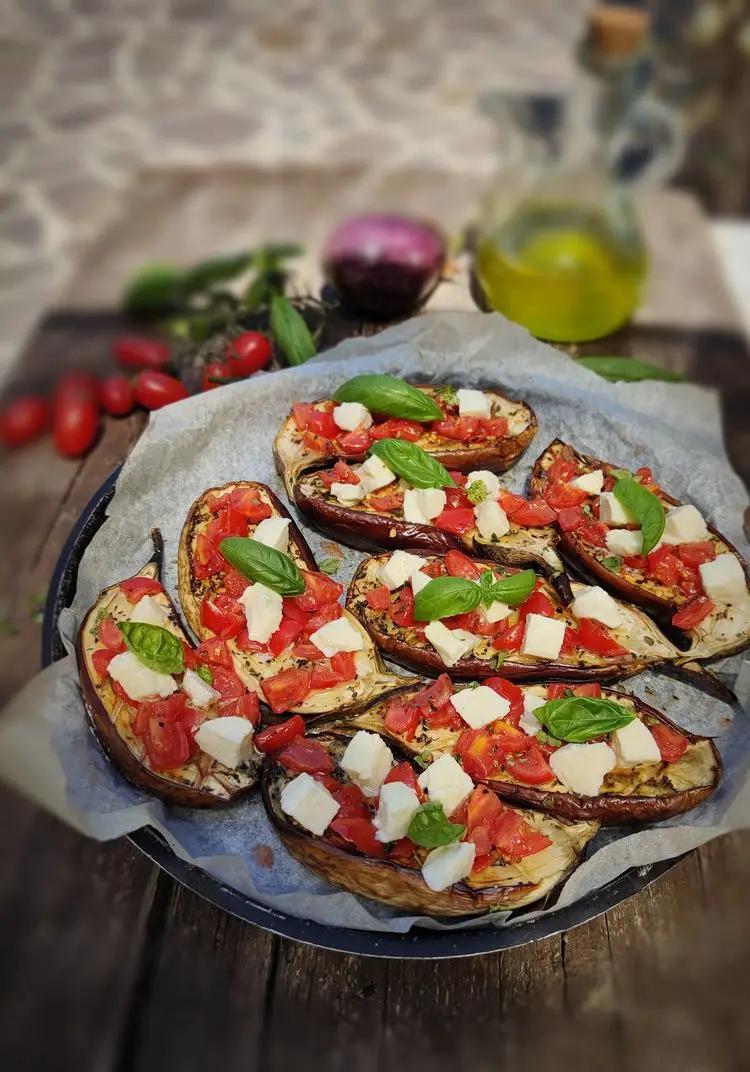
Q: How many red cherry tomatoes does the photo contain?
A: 8